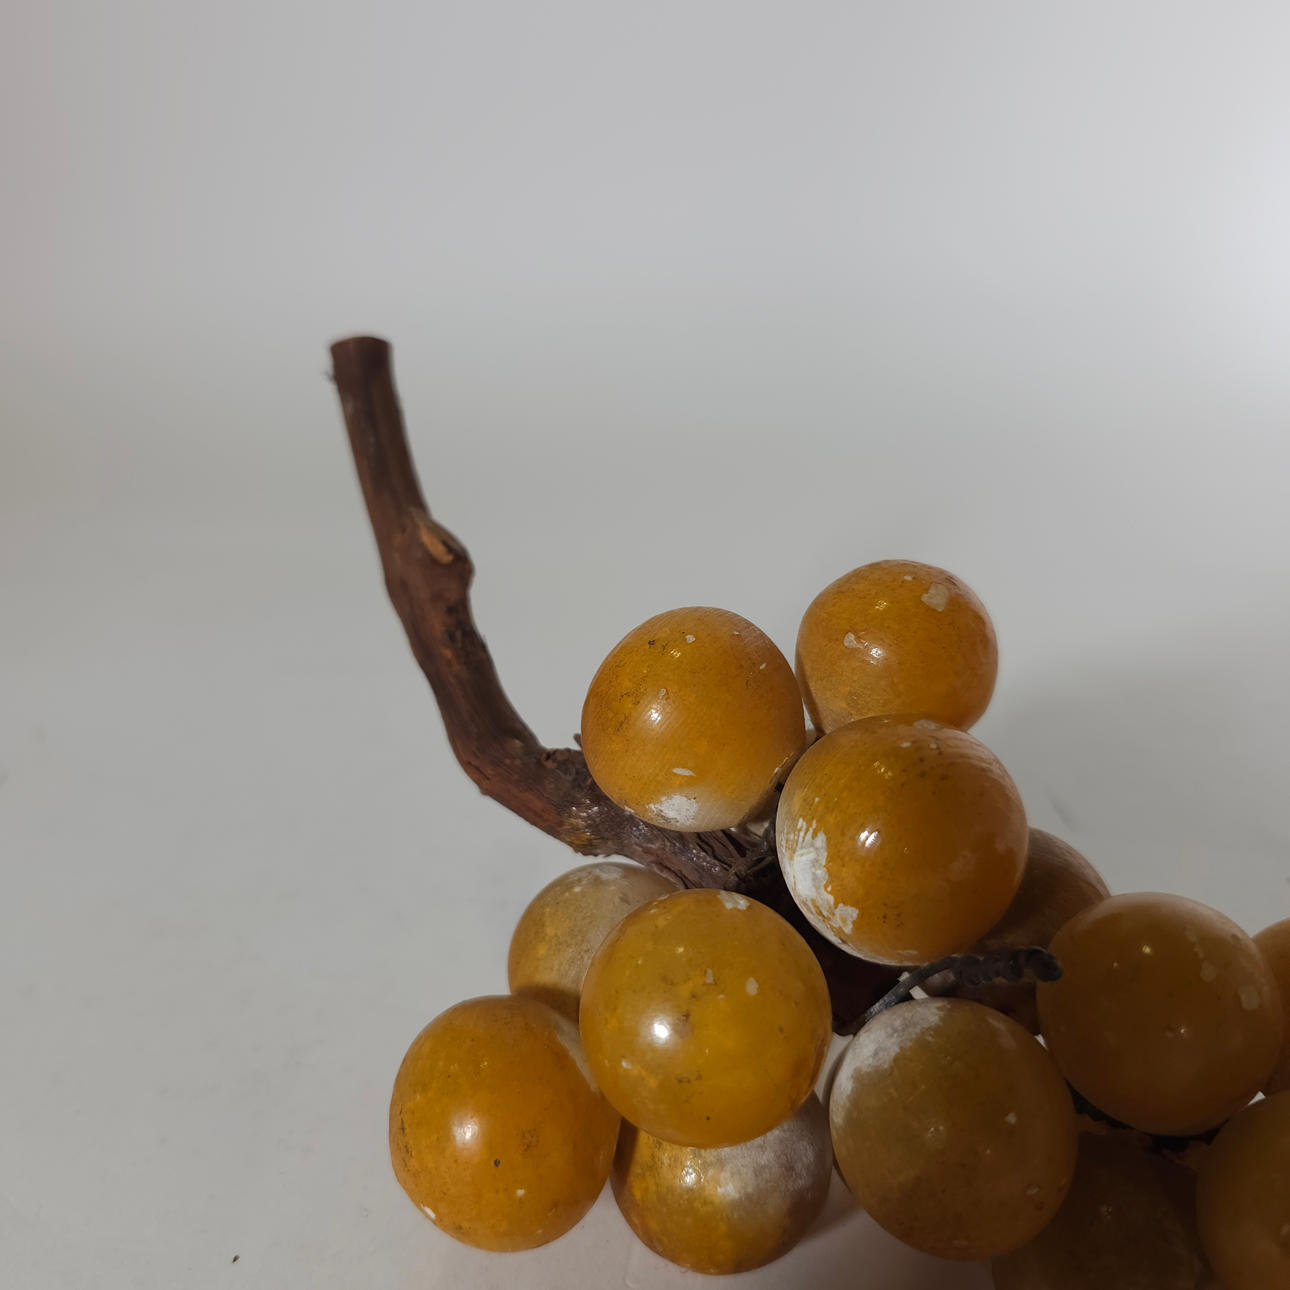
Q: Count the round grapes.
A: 13